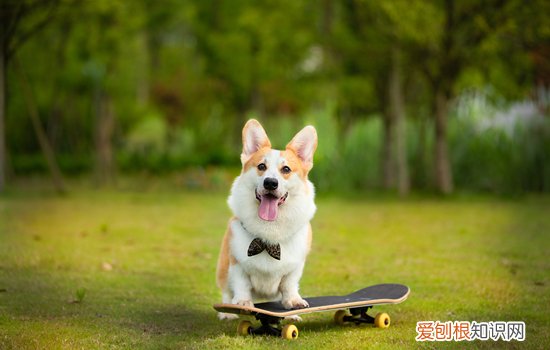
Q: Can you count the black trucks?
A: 2